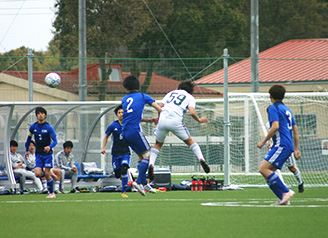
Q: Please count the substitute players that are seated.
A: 3